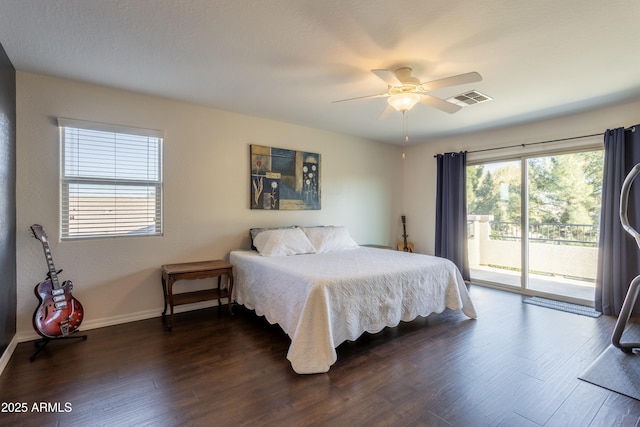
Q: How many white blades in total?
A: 5